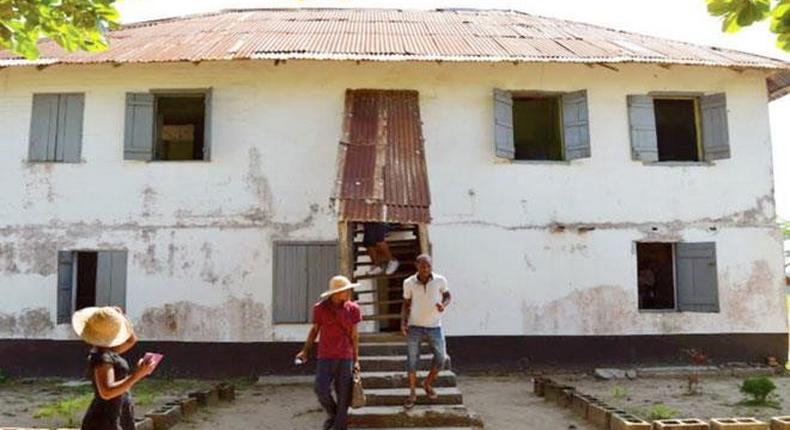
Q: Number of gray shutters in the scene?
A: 12